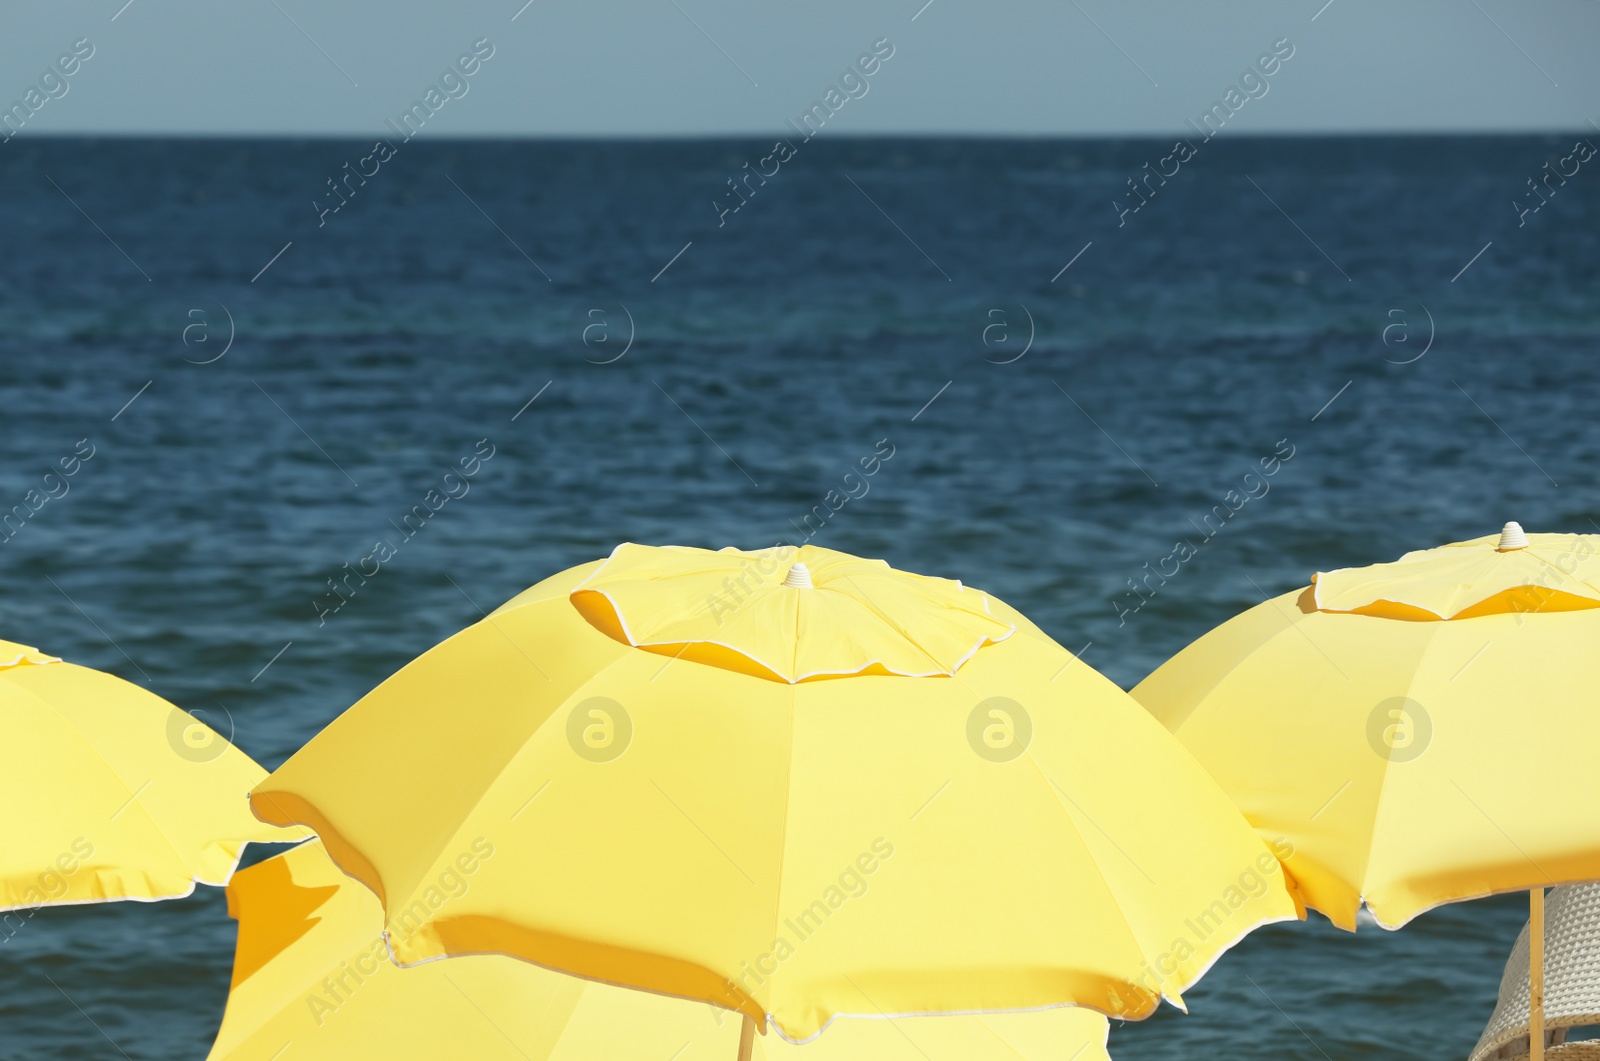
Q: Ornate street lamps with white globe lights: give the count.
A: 0